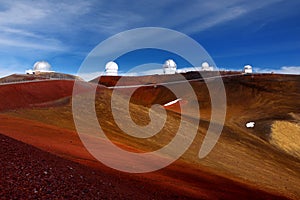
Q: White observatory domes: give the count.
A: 5